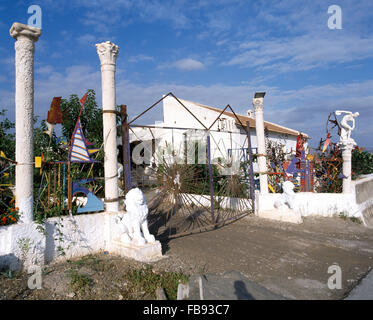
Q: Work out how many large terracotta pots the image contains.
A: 0